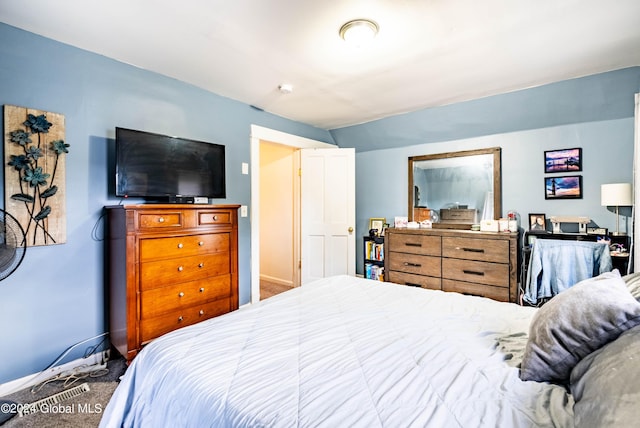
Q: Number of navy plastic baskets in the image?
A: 0